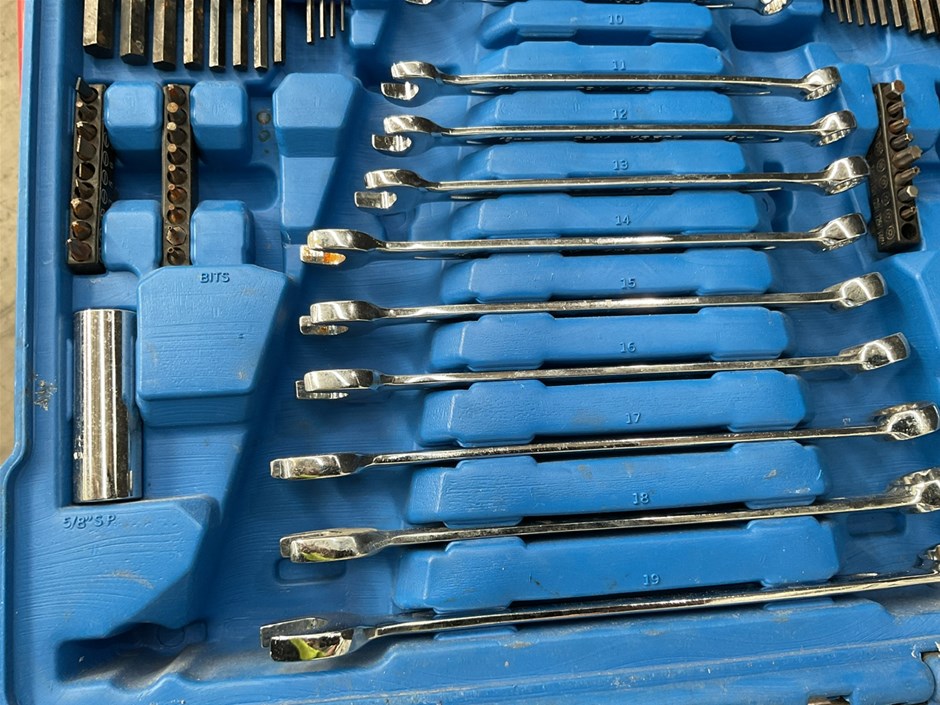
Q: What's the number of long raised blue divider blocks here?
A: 10